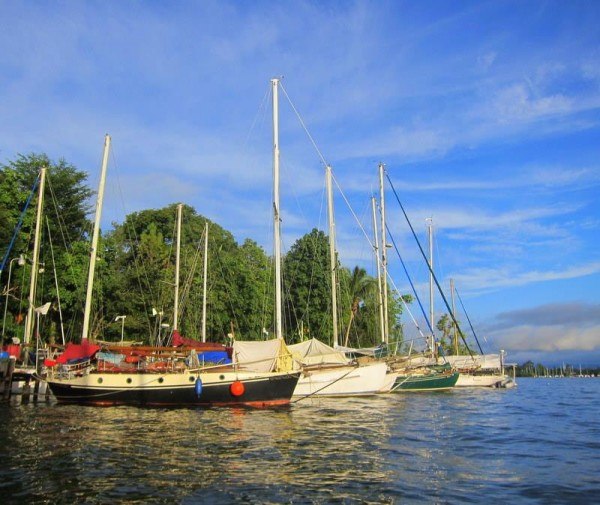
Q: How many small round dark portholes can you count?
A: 5